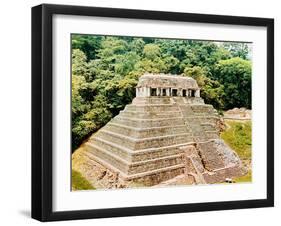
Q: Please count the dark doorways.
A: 5